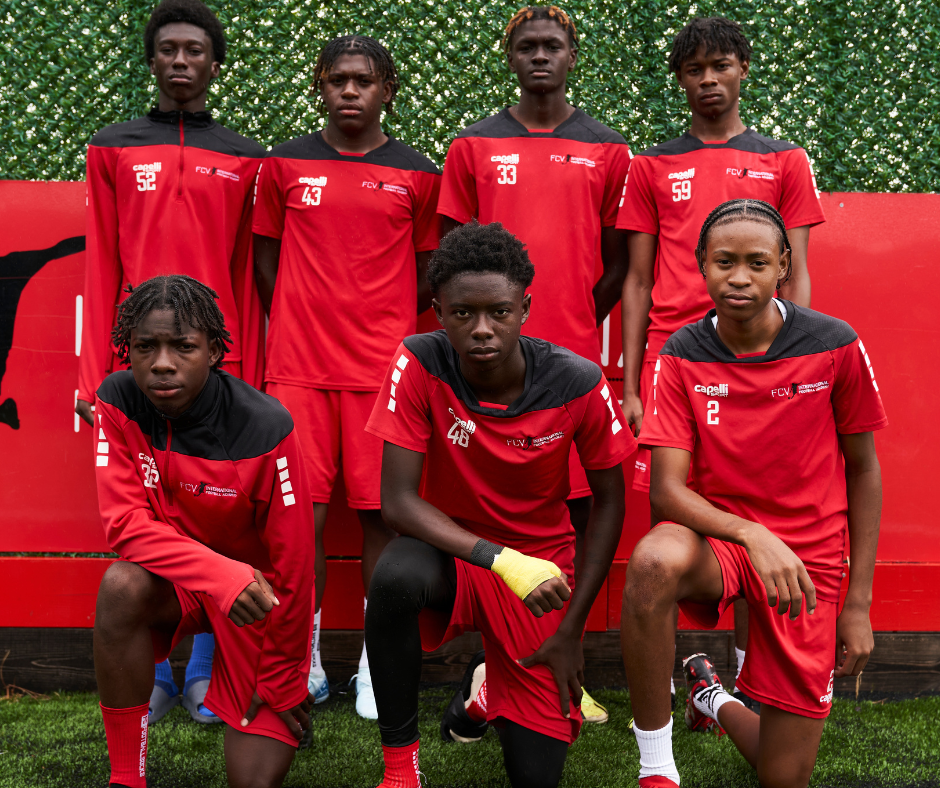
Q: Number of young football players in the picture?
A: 7